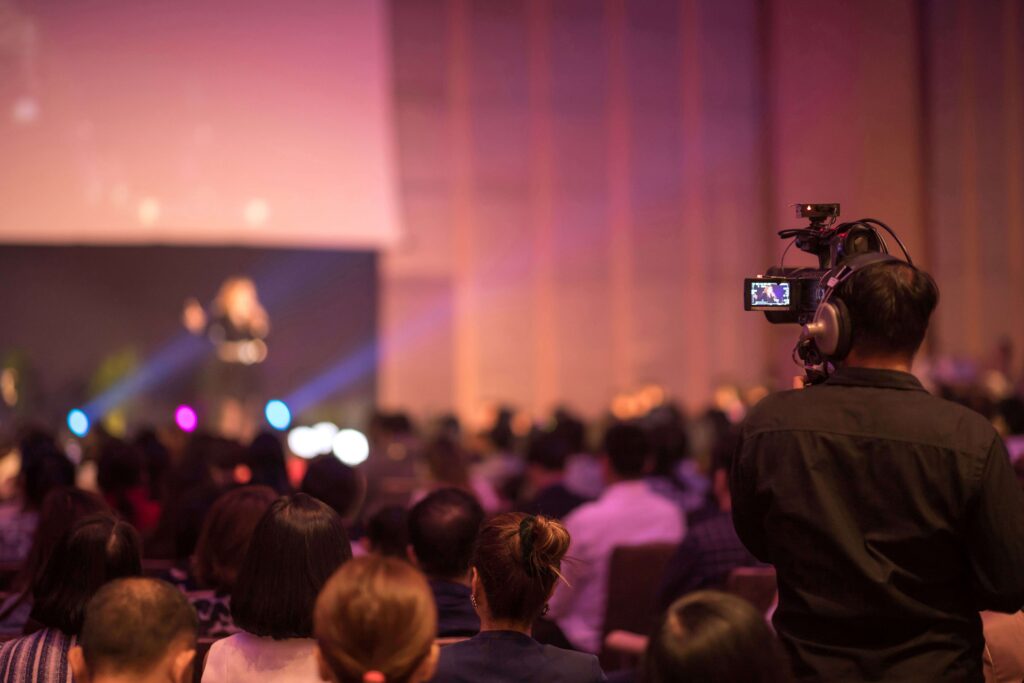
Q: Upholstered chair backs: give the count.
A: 2